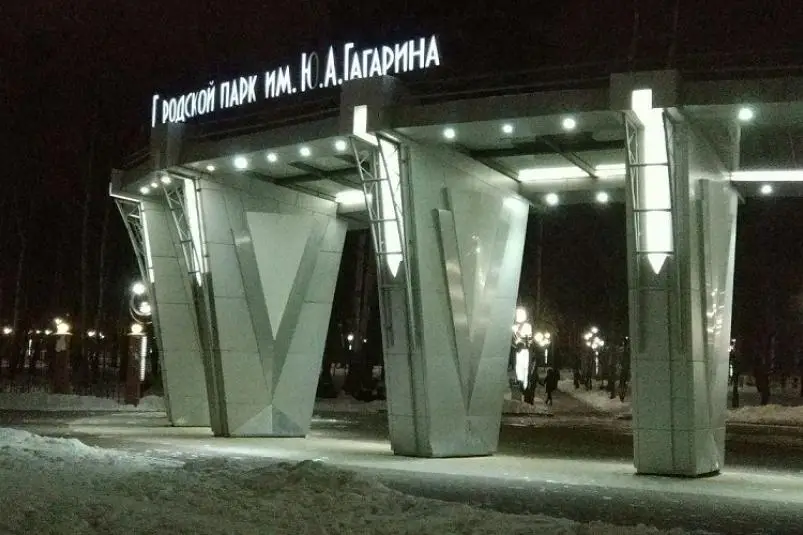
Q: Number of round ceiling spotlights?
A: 15